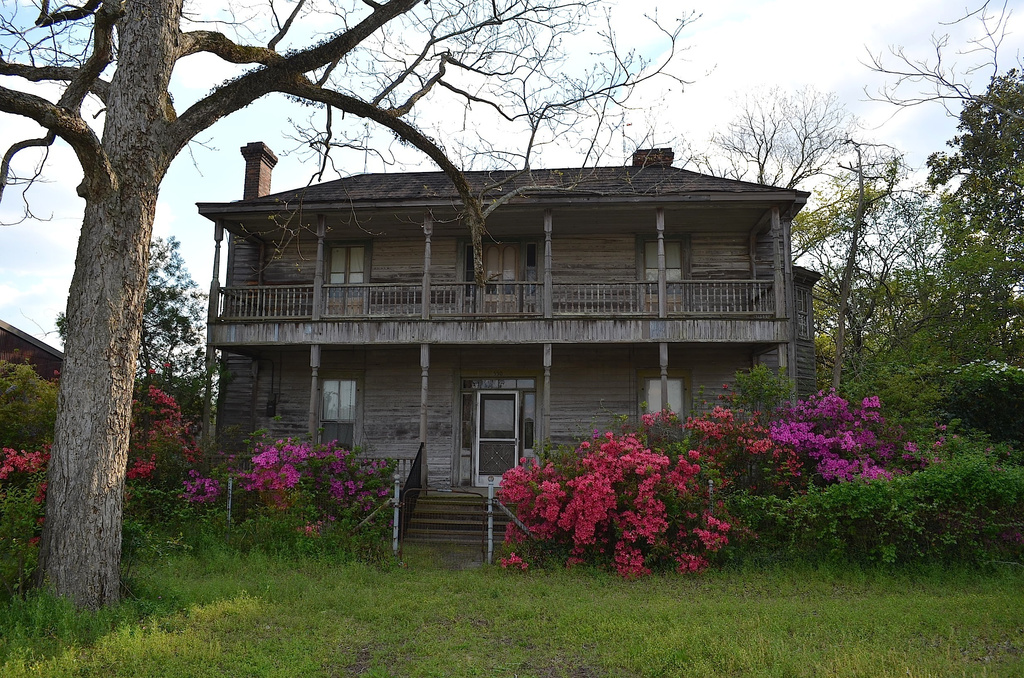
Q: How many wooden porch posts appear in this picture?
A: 12